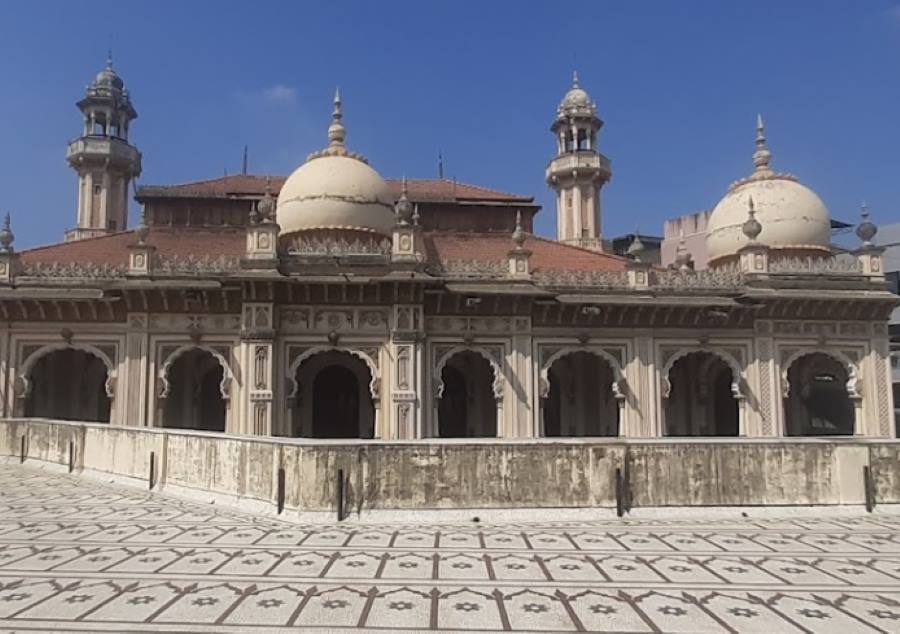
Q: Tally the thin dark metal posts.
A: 7